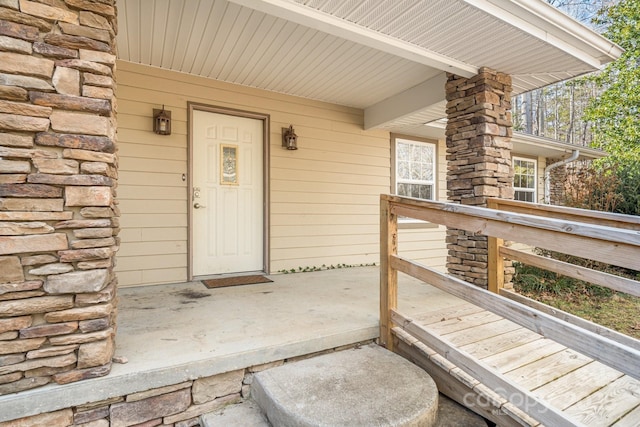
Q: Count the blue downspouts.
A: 0